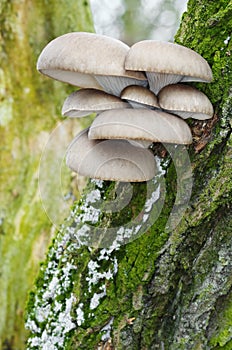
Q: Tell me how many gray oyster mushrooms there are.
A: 7